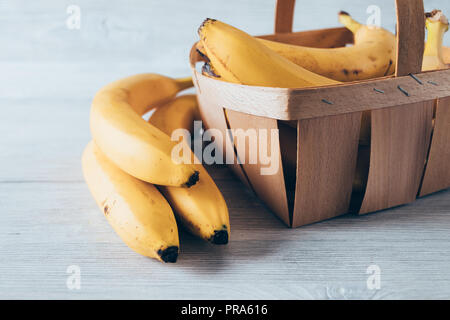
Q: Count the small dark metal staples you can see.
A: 5